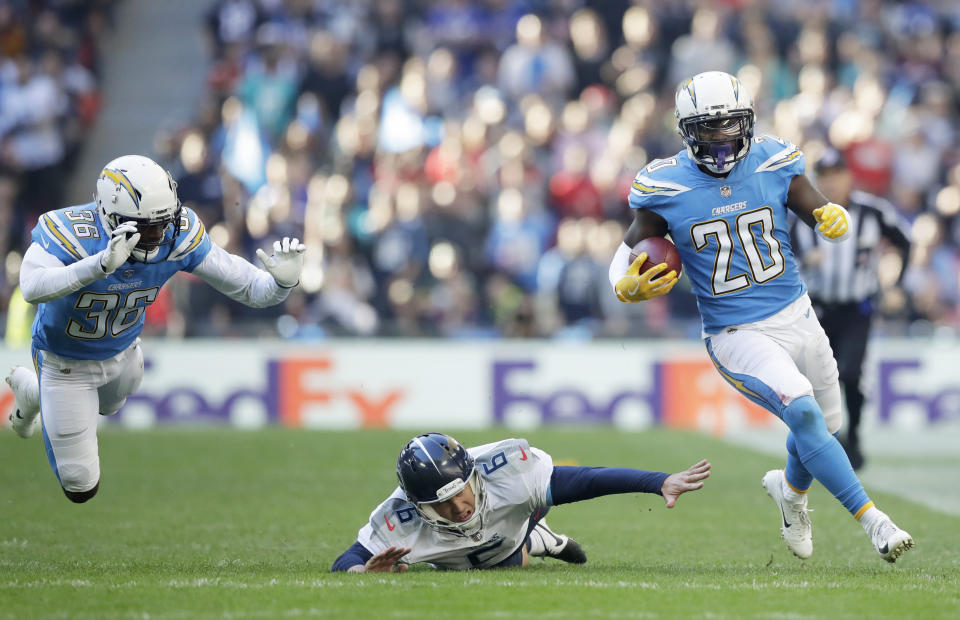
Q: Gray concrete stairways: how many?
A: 1